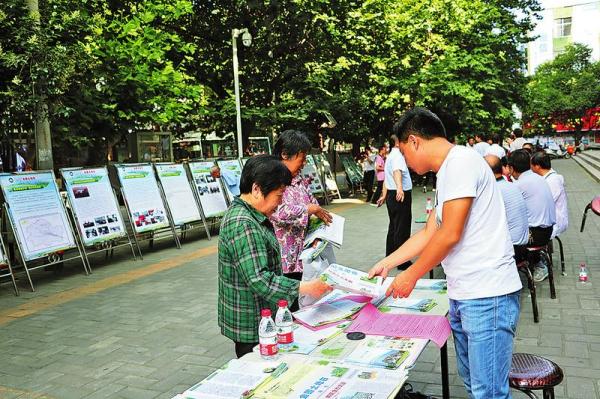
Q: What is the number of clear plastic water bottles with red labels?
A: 4